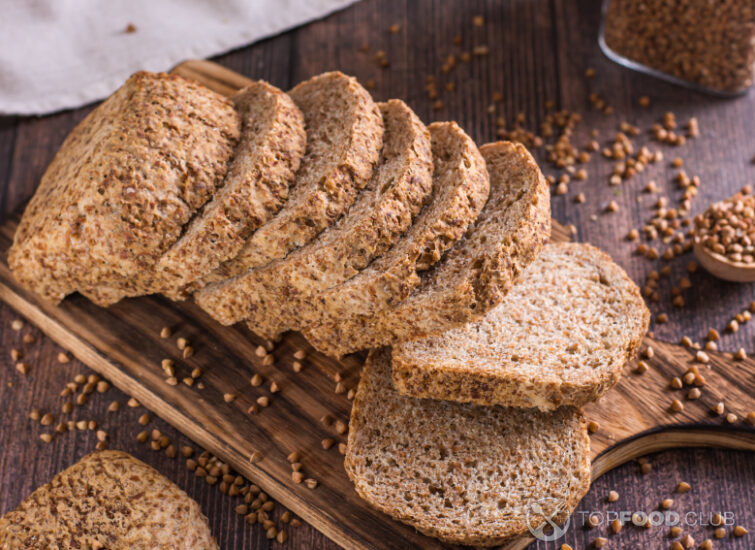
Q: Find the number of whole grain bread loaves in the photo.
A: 2